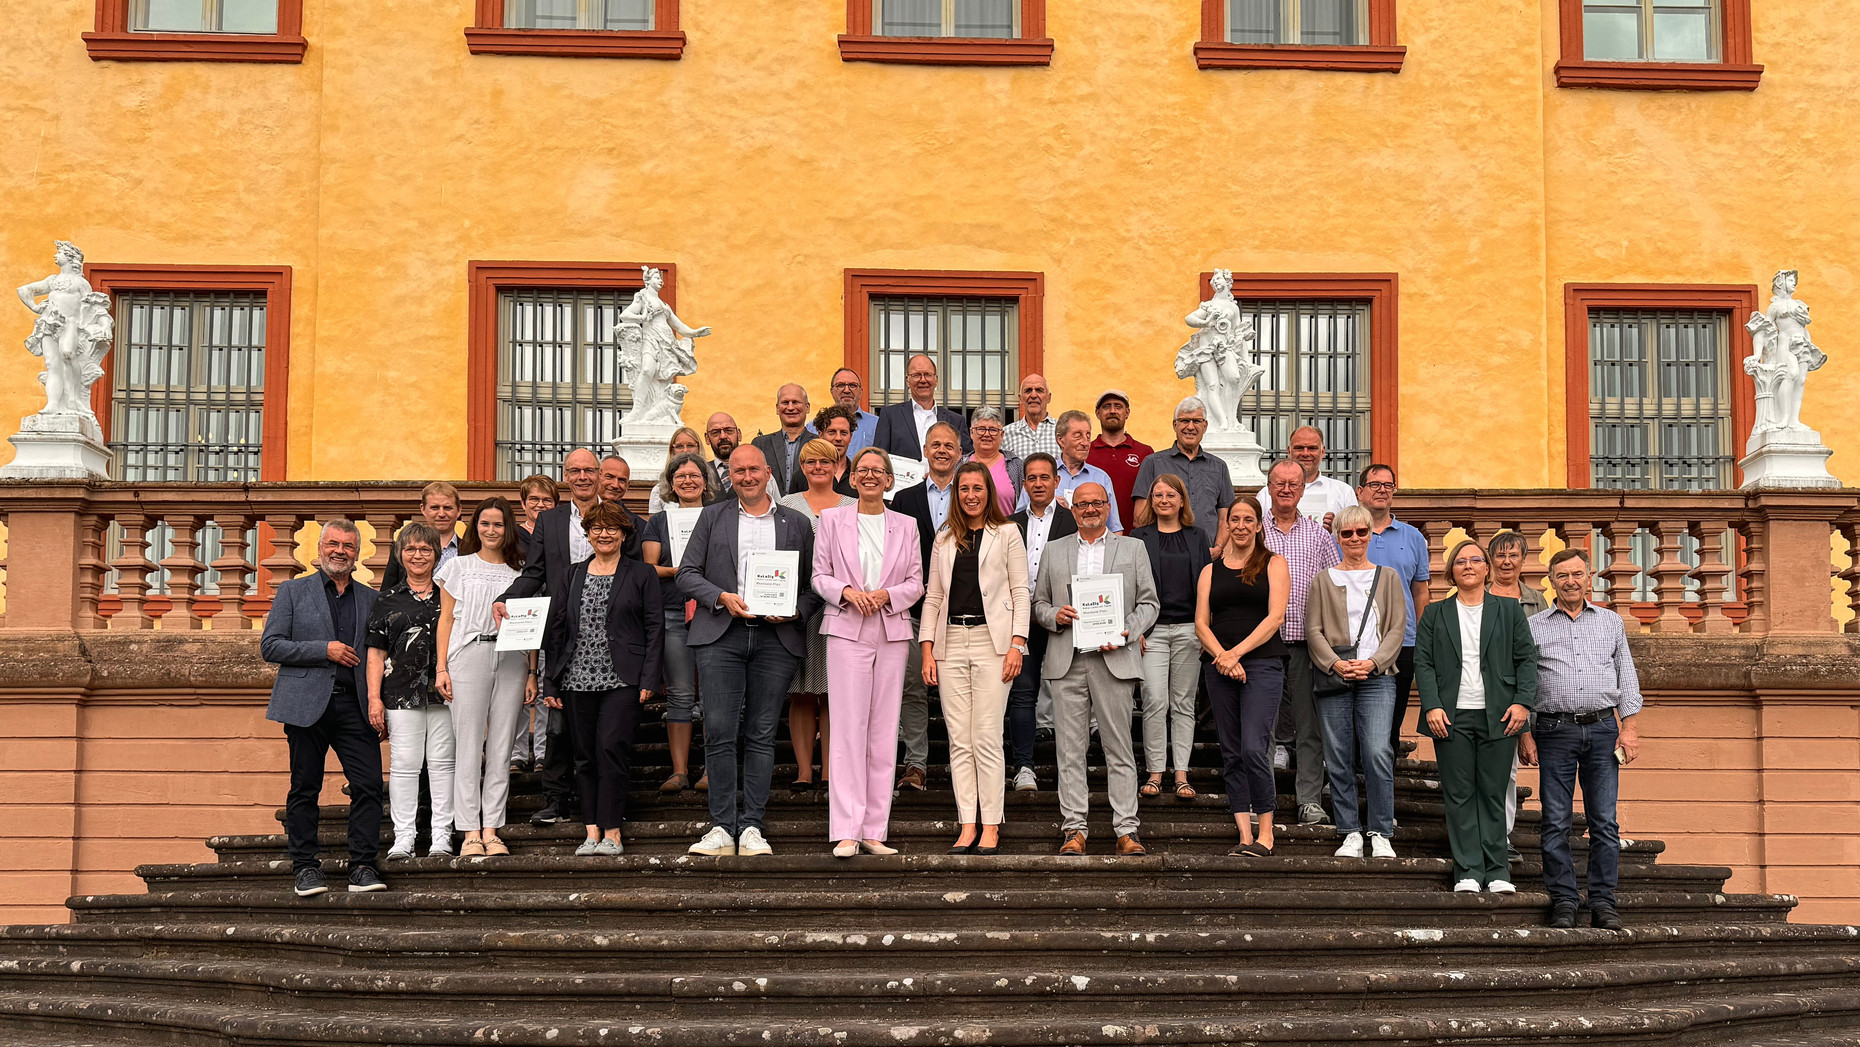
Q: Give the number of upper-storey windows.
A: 5